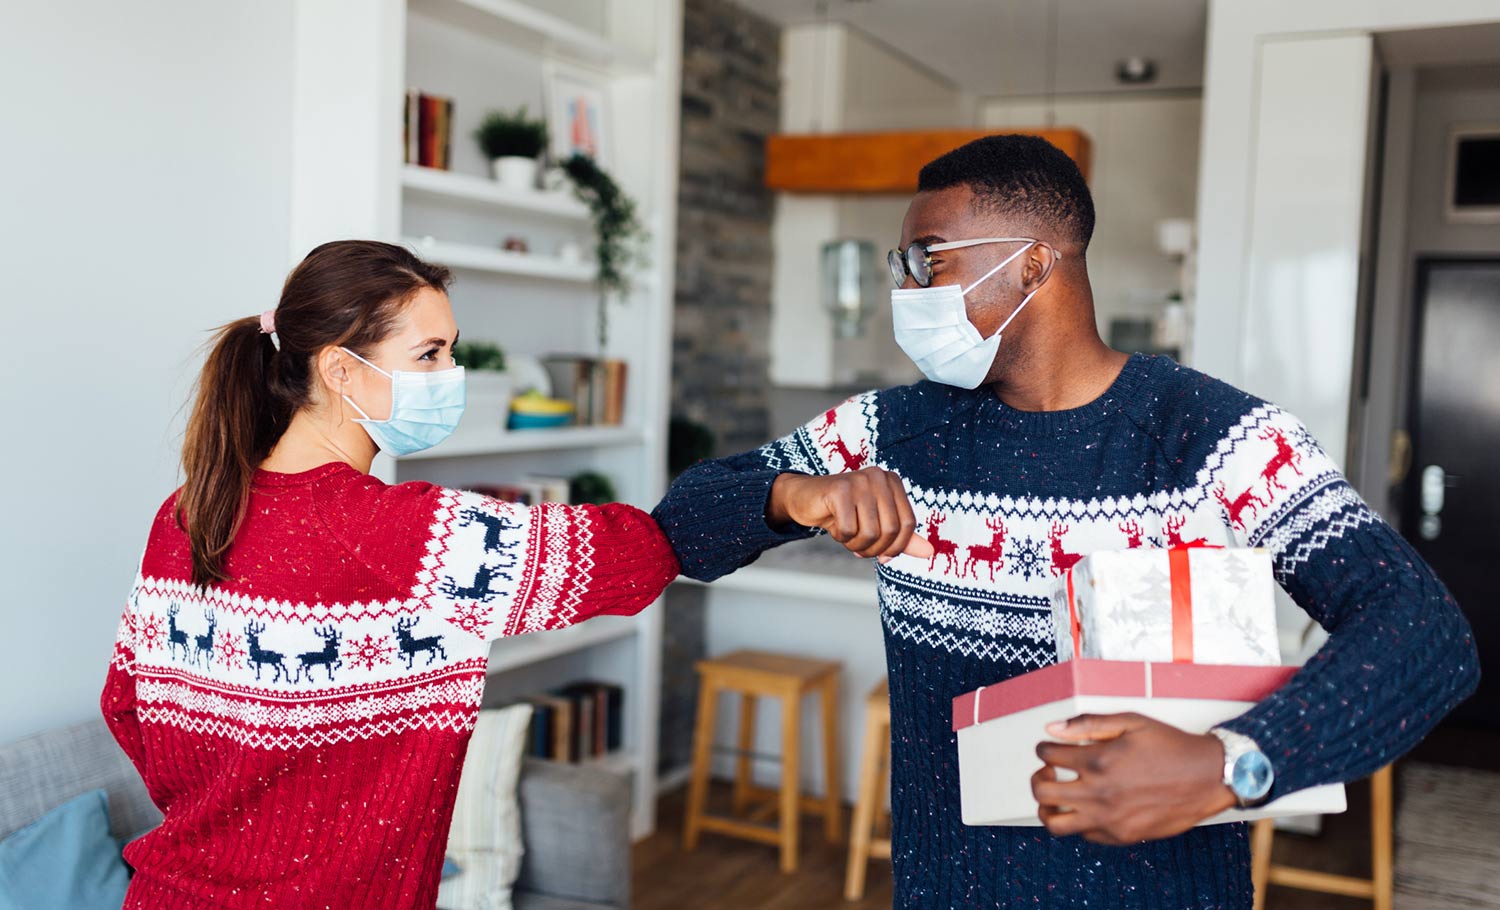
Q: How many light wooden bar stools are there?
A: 3